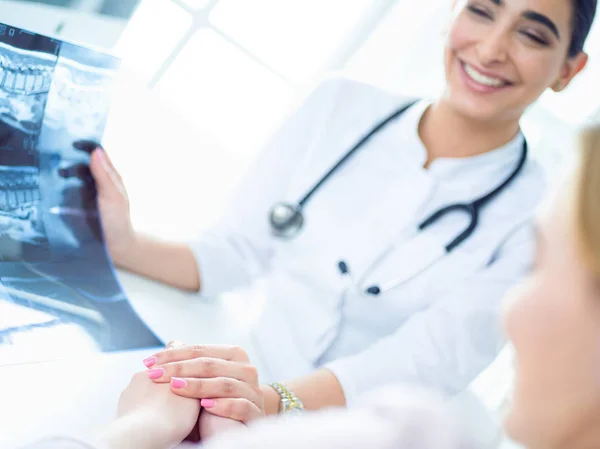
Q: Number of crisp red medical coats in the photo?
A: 0